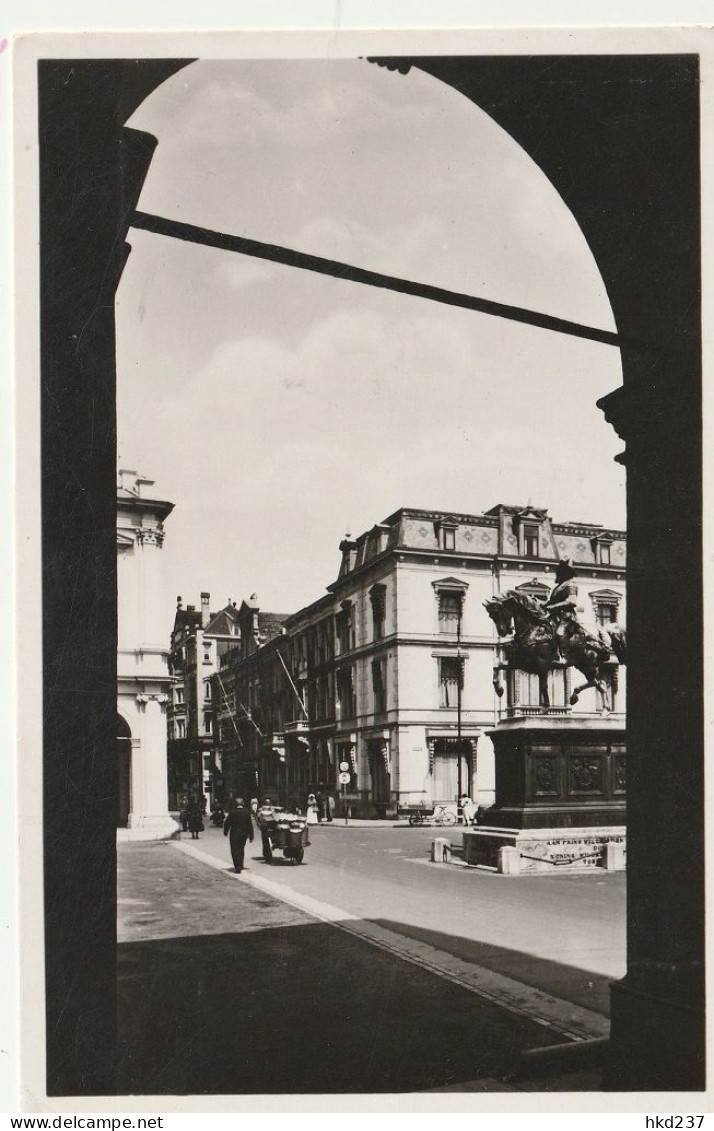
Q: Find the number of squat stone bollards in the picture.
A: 3